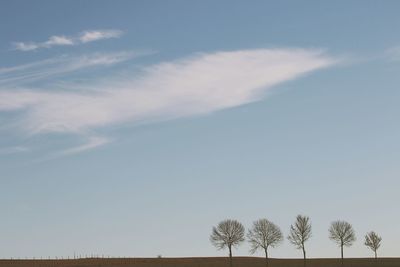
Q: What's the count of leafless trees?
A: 5